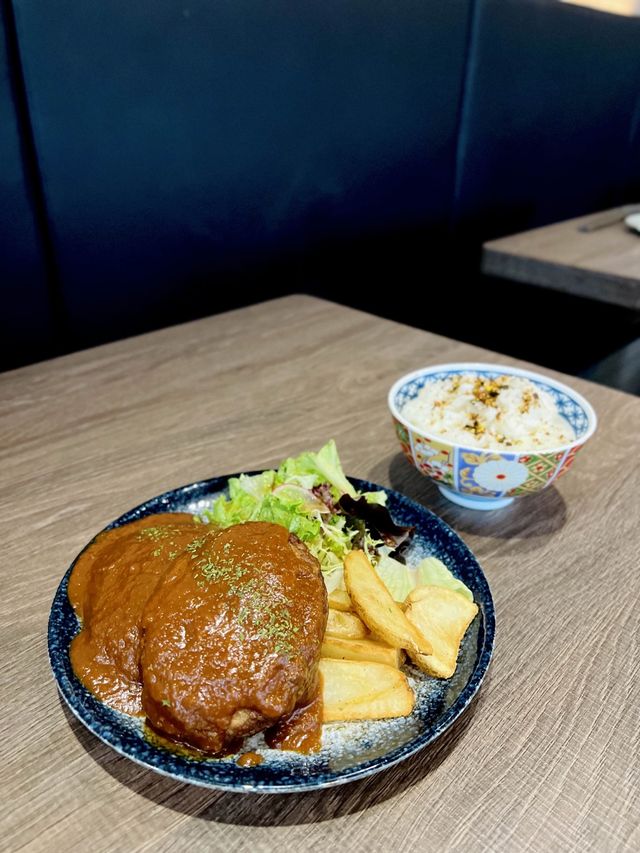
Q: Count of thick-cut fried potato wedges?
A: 6